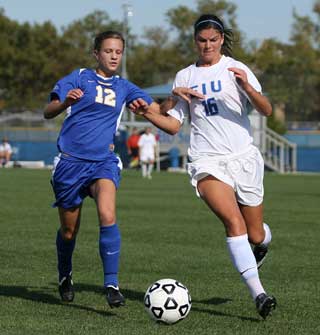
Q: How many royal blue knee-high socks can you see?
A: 2